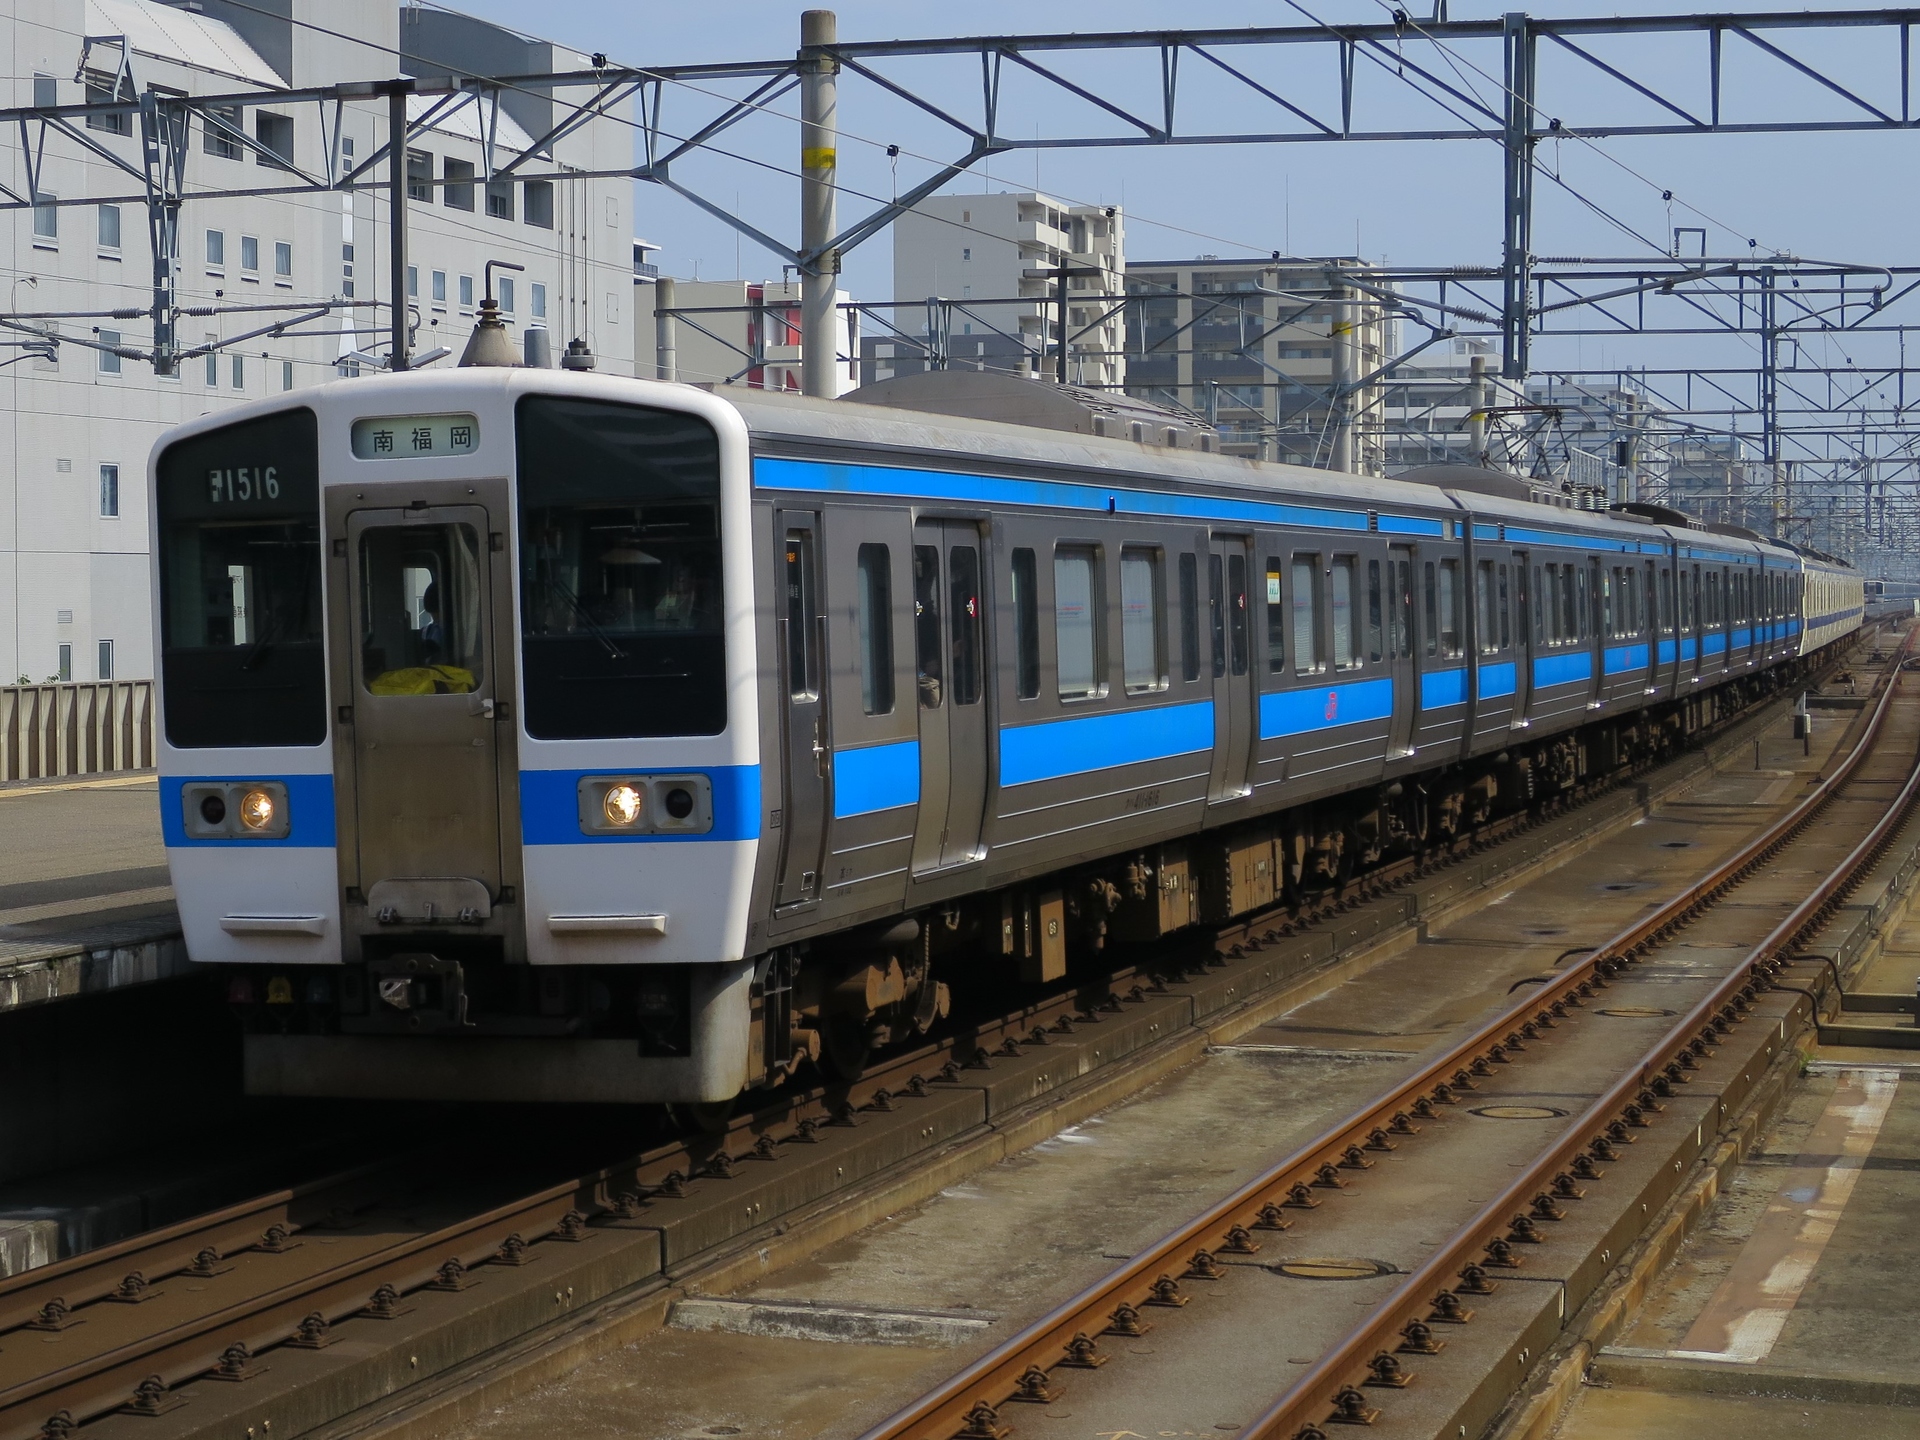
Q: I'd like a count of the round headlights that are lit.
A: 2